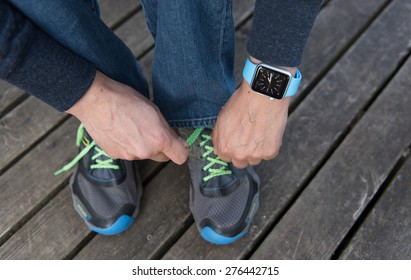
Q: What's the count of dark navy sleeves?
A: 2